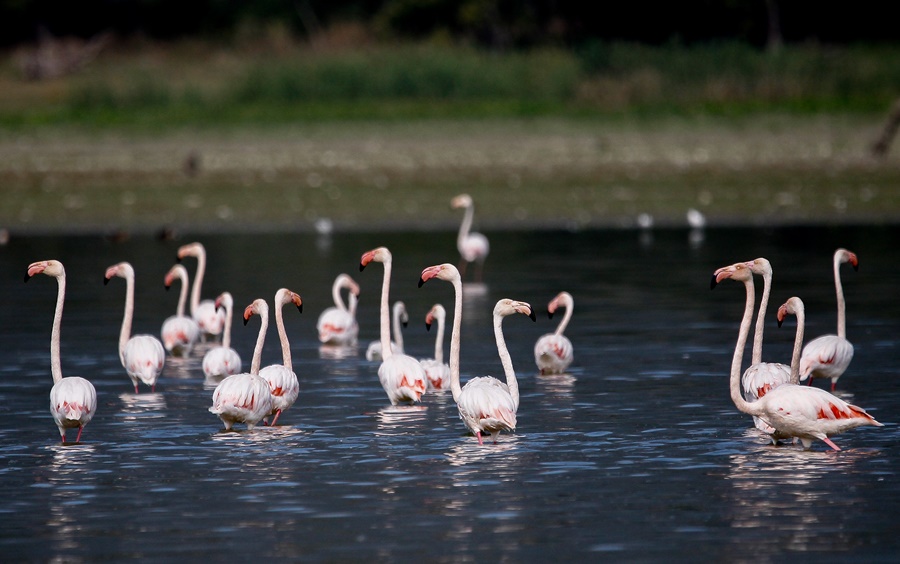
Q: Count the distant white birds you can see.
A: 3